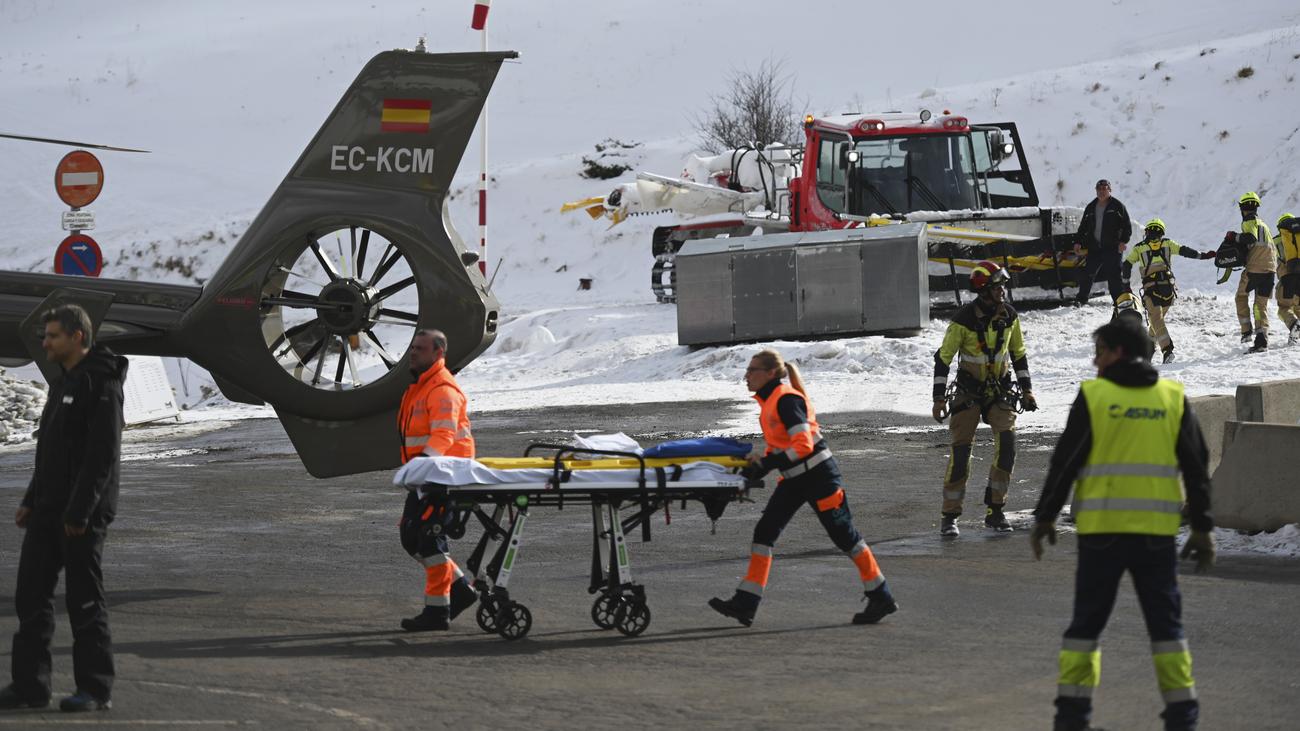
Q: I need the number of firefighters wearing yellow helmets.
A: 3